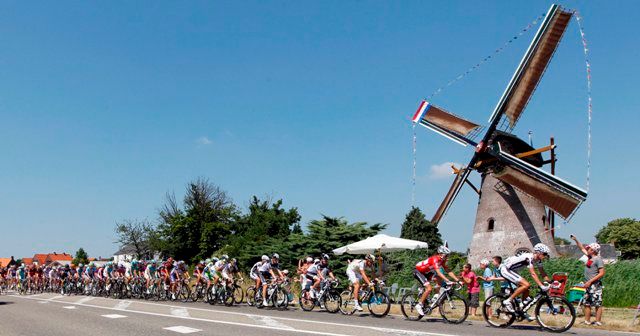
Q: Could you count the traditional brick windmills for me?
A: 1